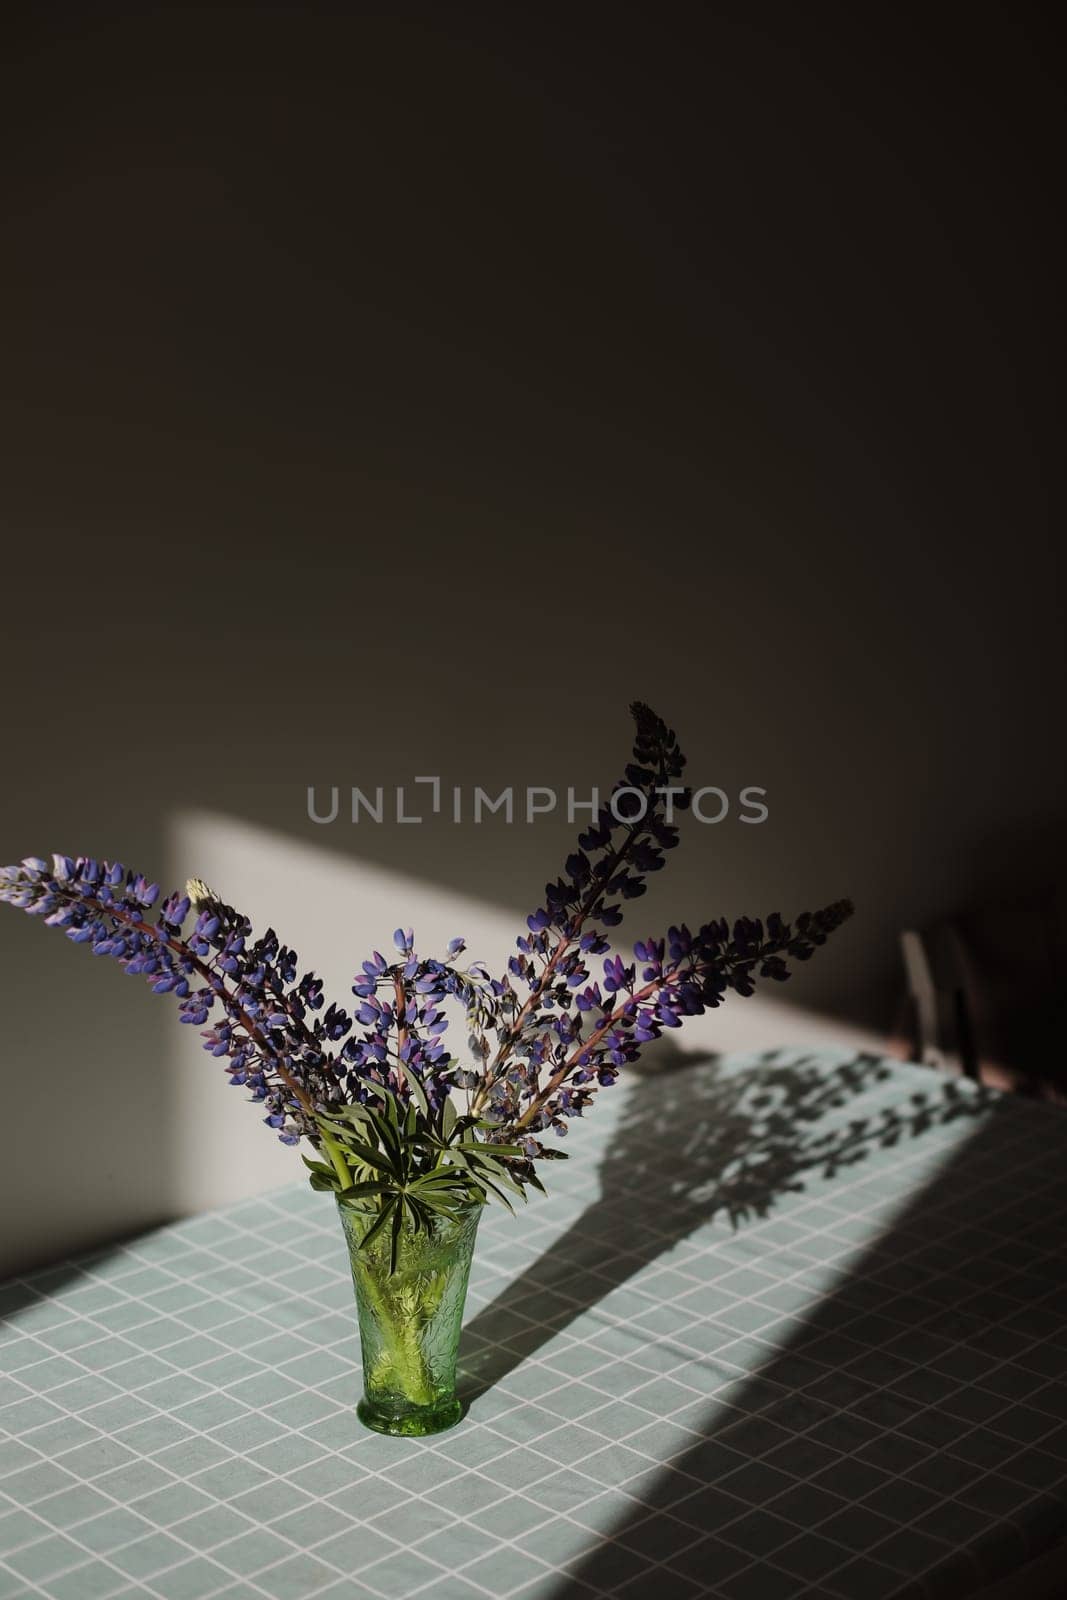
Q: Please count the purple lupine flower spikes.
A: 5